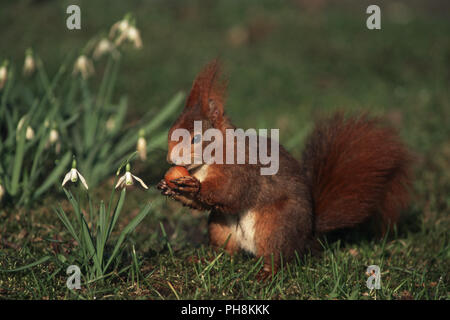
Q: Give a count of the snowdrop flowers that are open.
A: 2